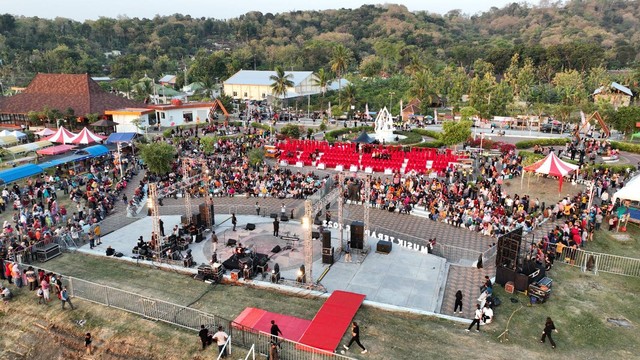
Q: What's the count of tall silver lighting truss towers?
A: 6